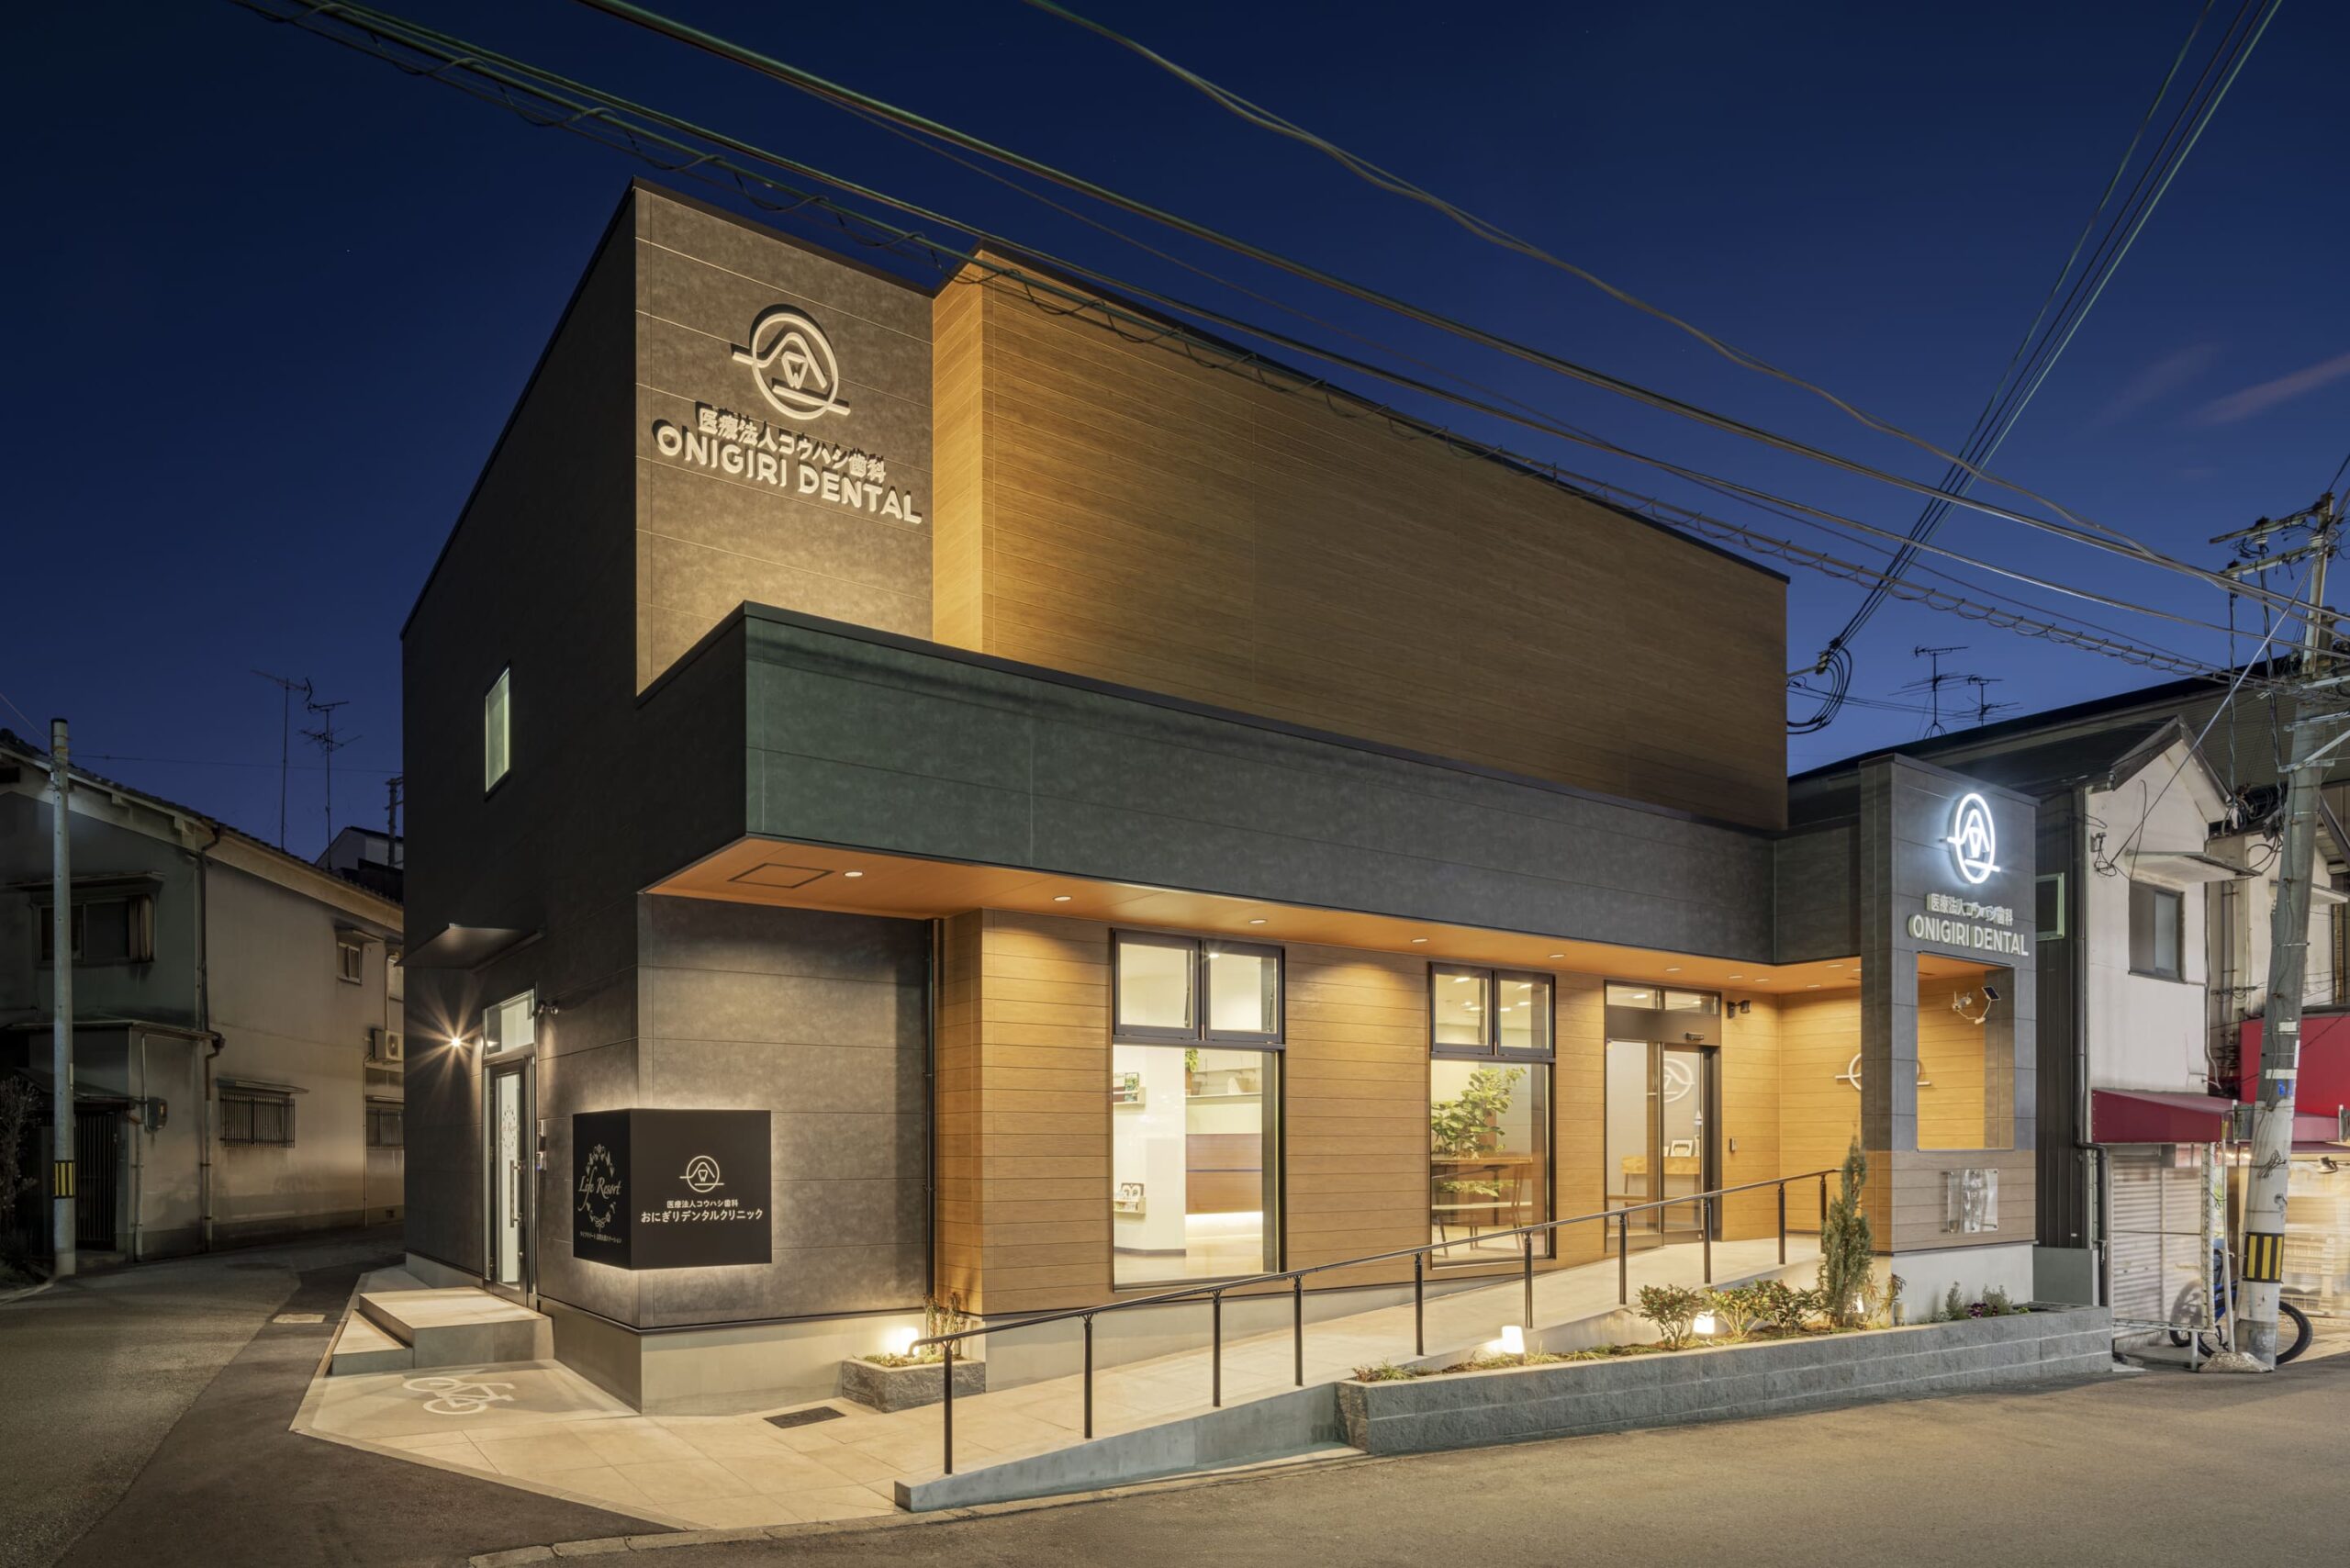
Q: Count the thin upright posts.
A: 10